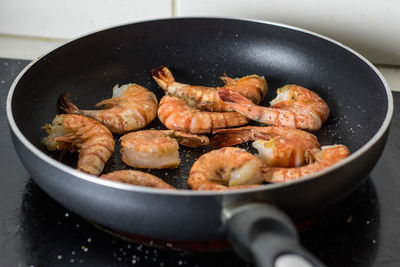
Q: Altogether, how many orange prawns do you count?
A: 10